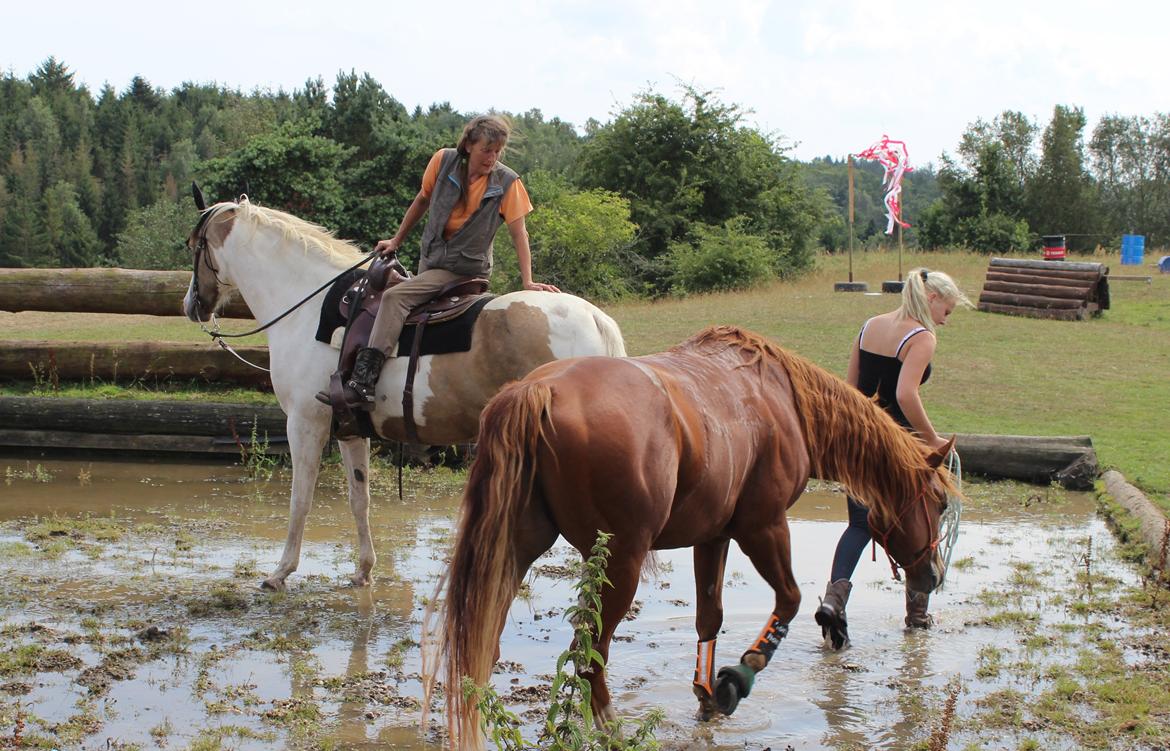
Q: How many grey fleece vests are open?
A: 1